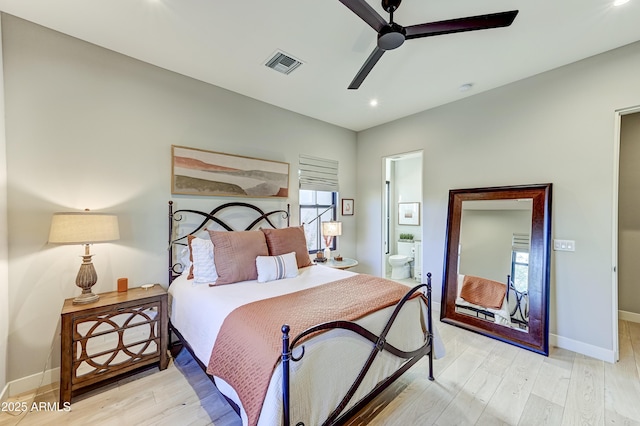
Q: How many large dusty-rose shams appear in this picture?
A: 2